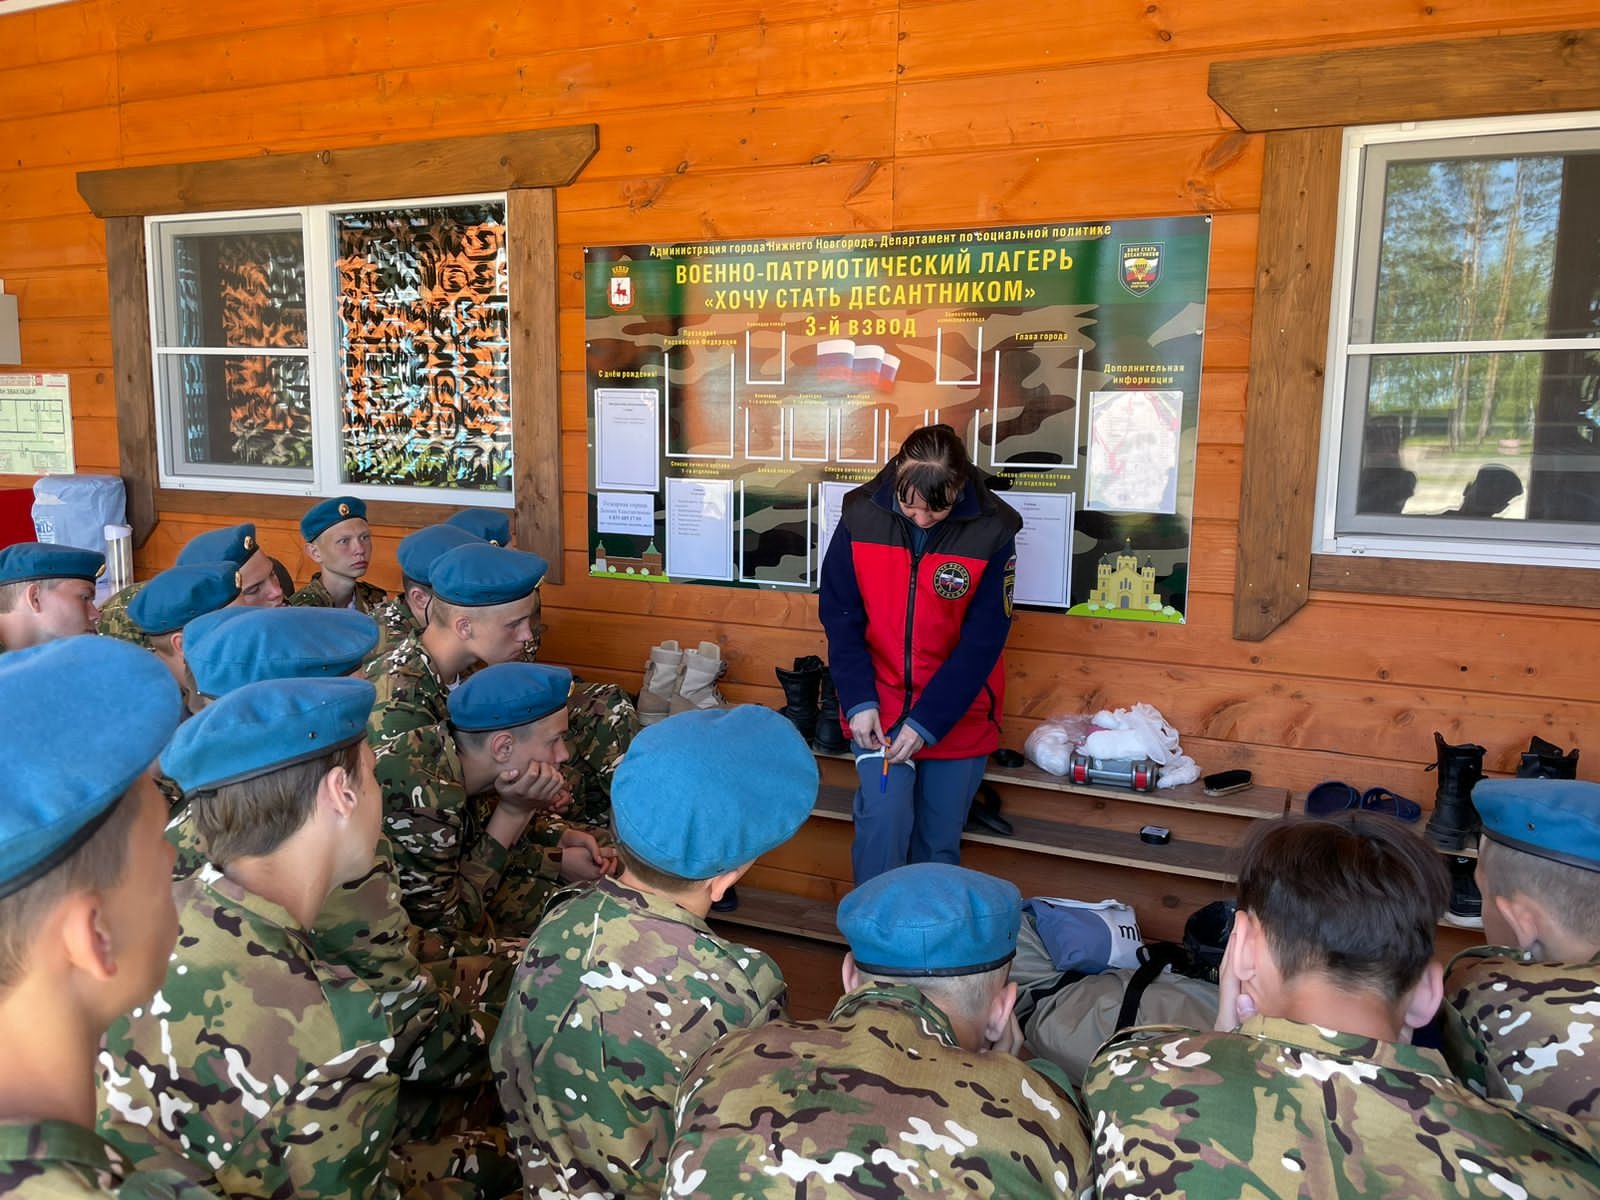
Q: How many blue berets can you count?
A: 14